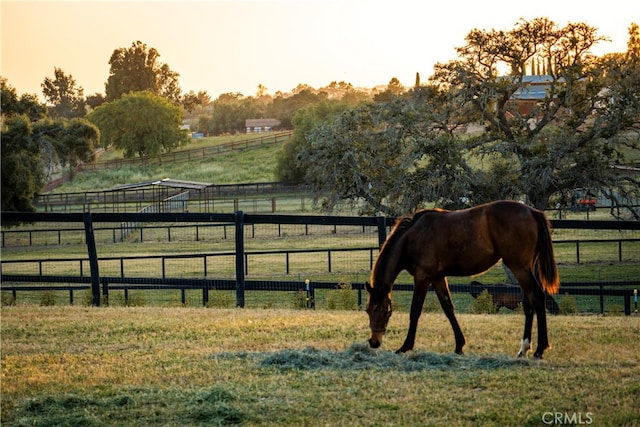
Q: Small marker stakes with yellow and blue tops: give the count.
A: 2